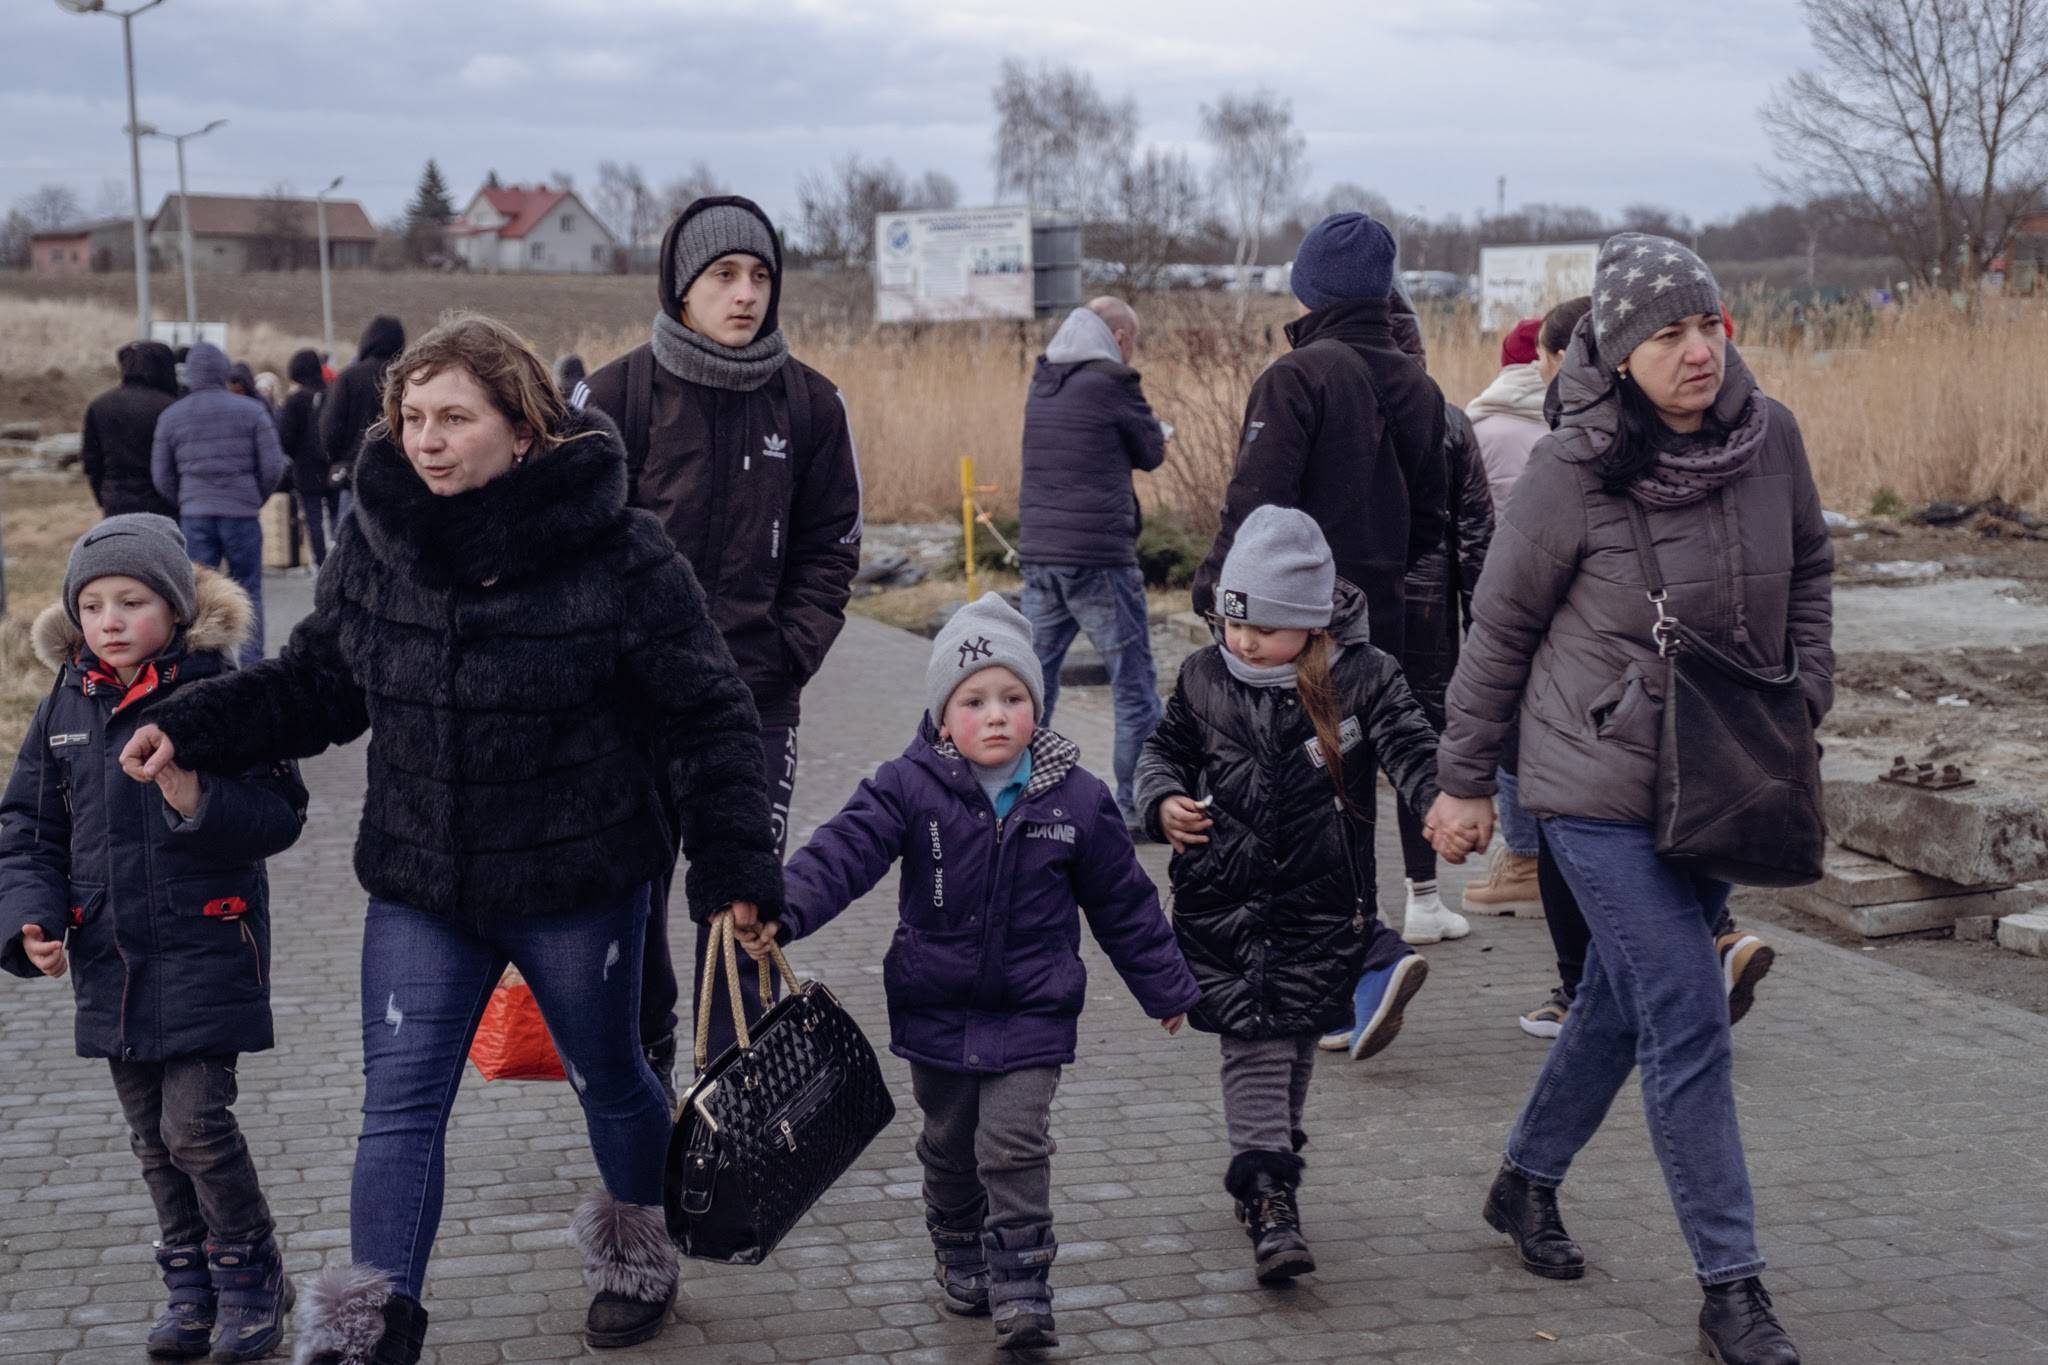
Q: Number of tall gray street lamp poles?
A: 3